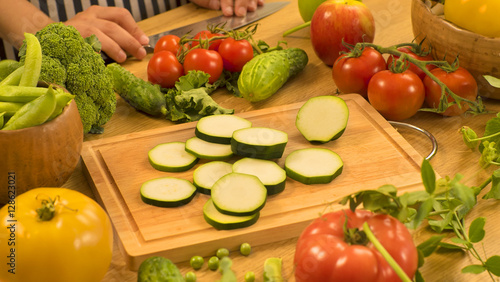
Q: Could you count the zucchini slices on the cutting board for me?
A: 11